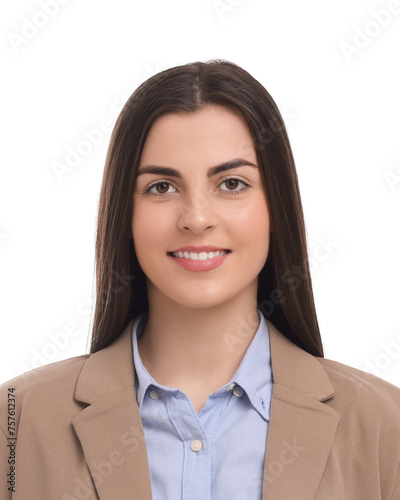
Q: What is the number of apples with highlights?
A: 0